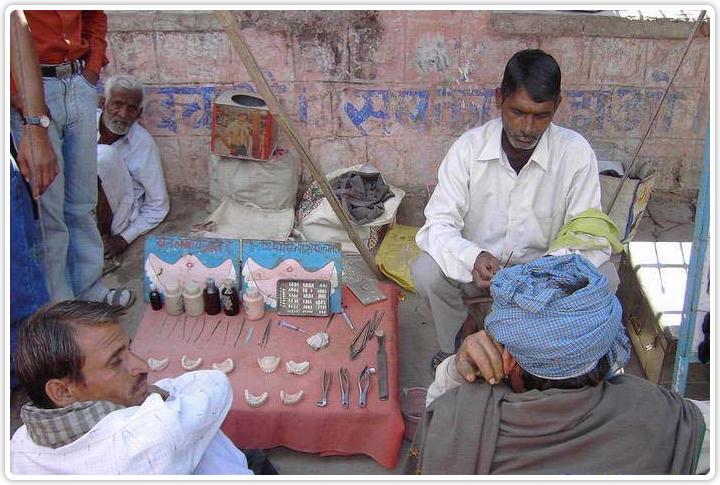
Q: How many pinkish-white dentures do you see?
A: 7